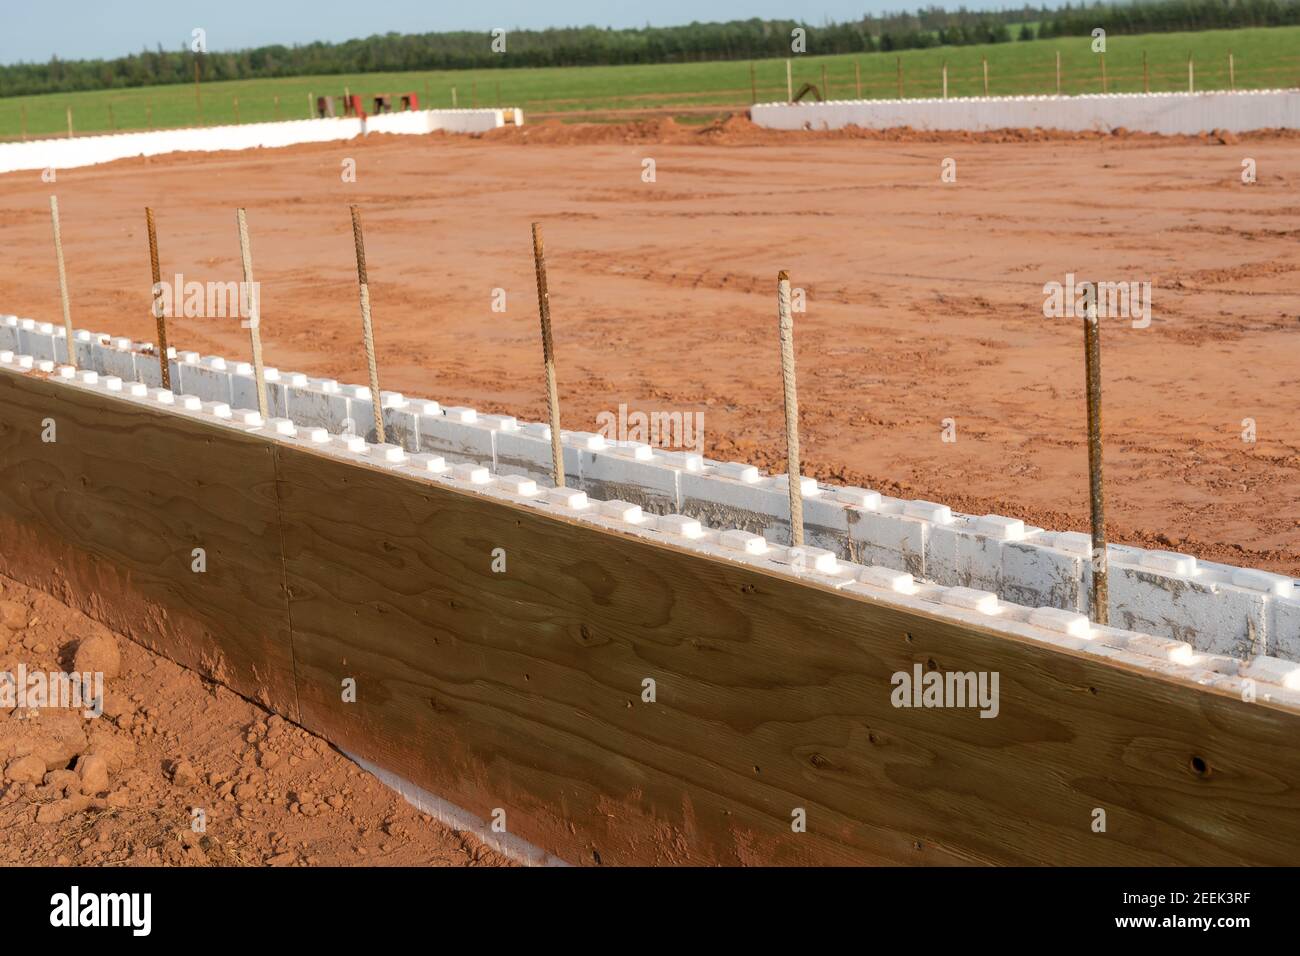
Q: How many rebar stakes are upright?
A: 7